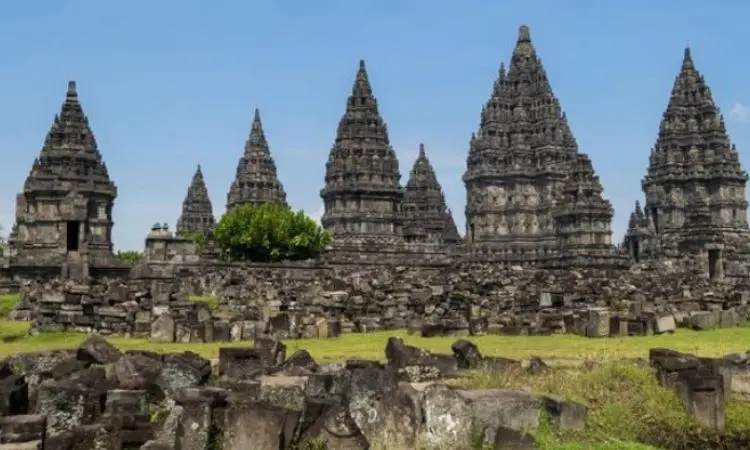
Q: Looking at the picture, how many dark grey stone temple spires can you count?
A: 7